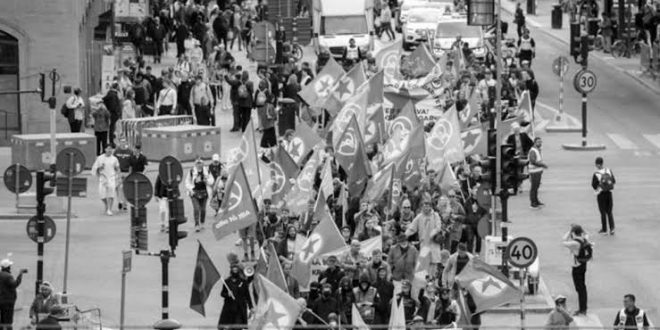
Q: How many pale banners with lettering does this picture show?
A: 2